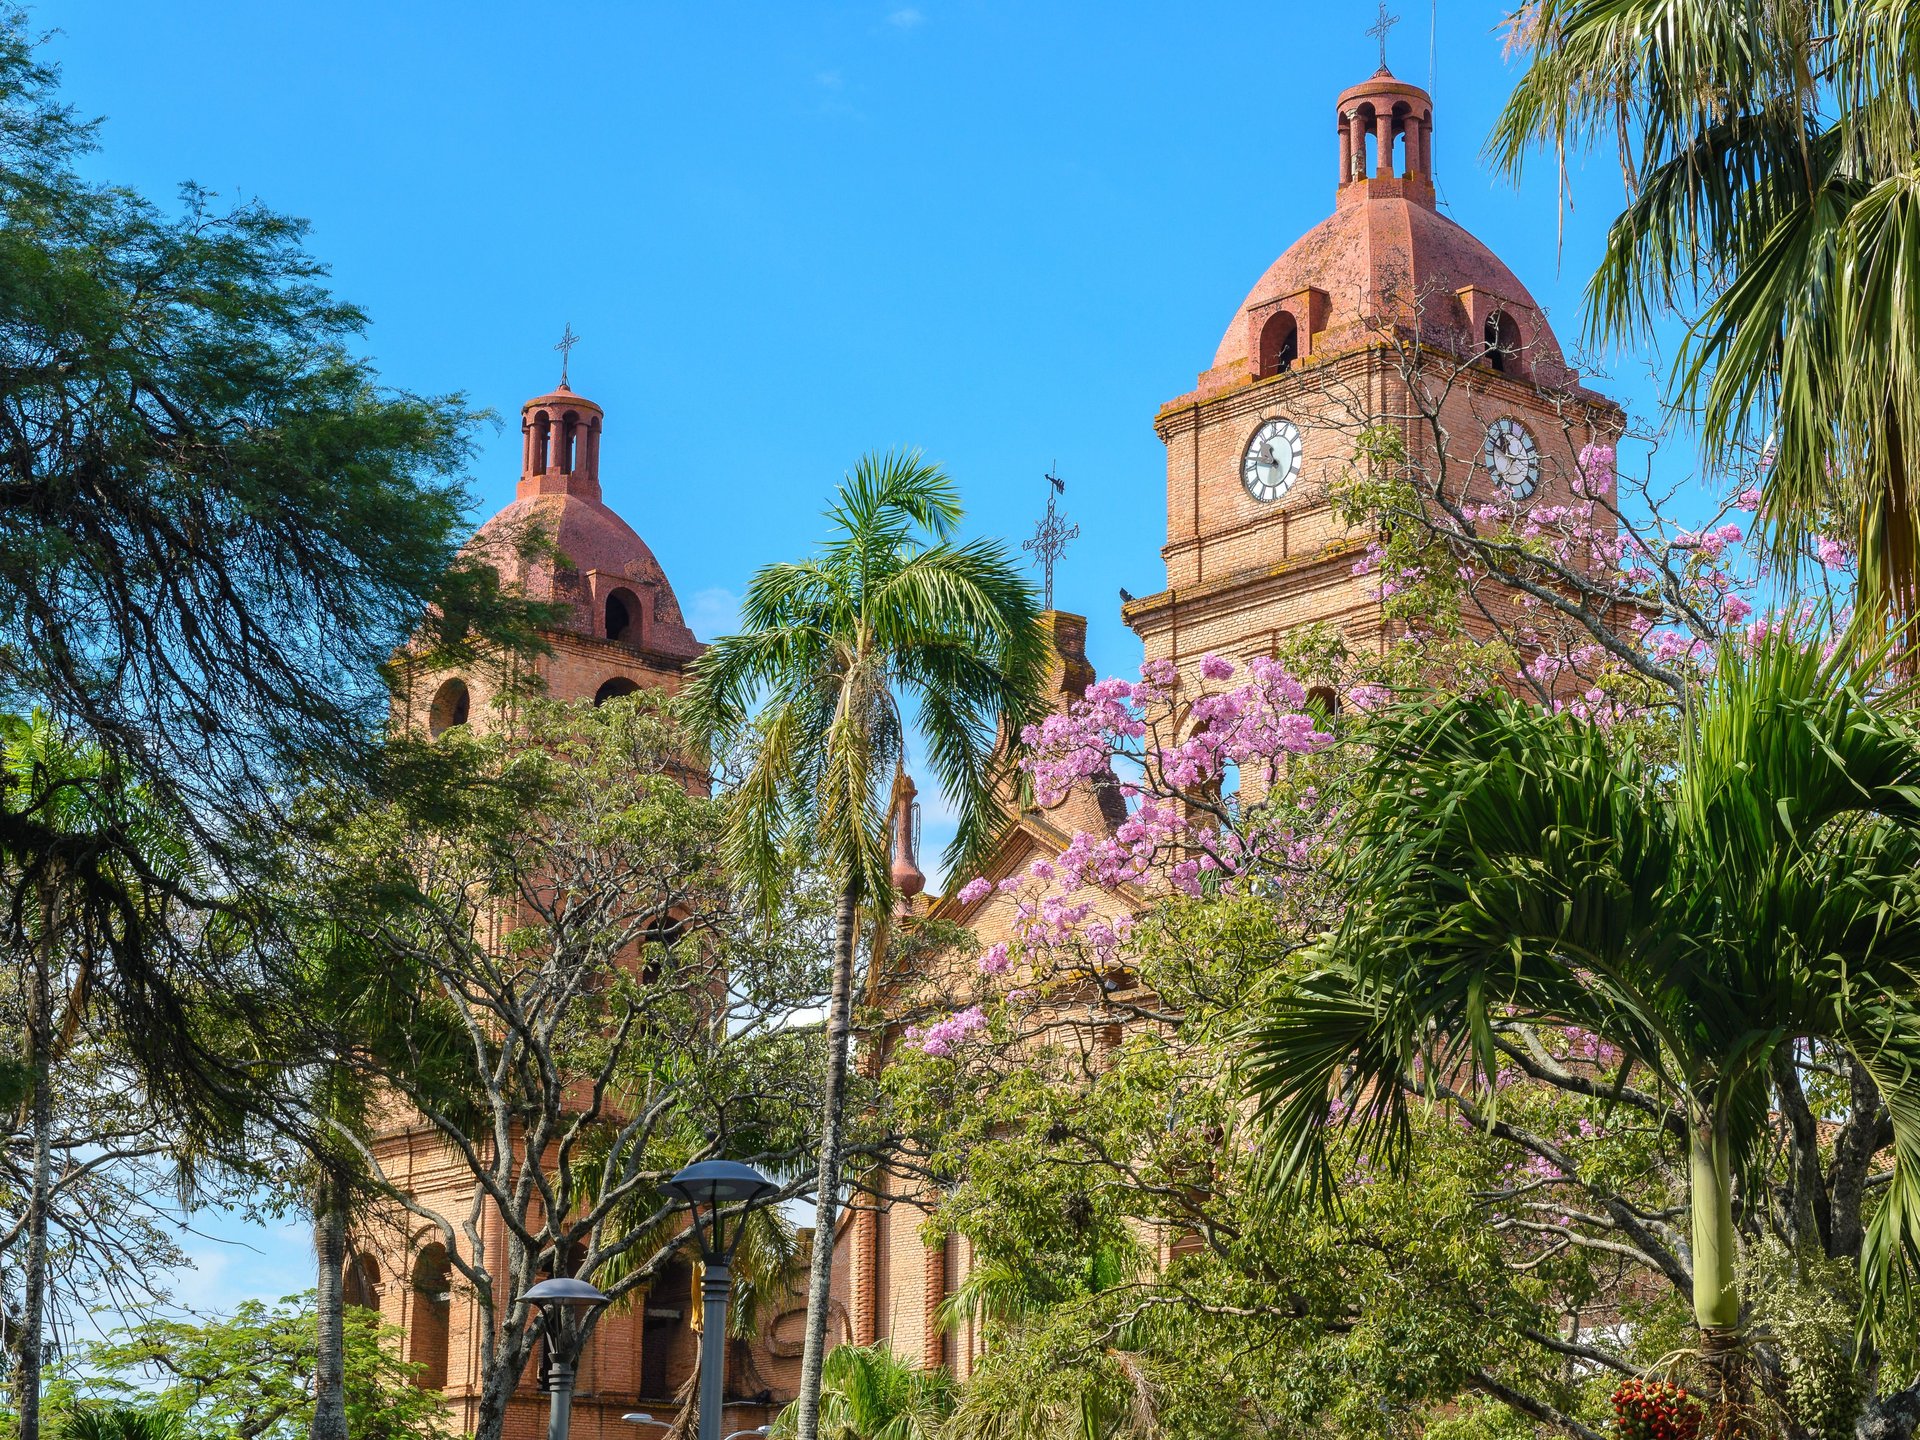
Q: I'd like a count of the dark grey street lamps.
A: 2